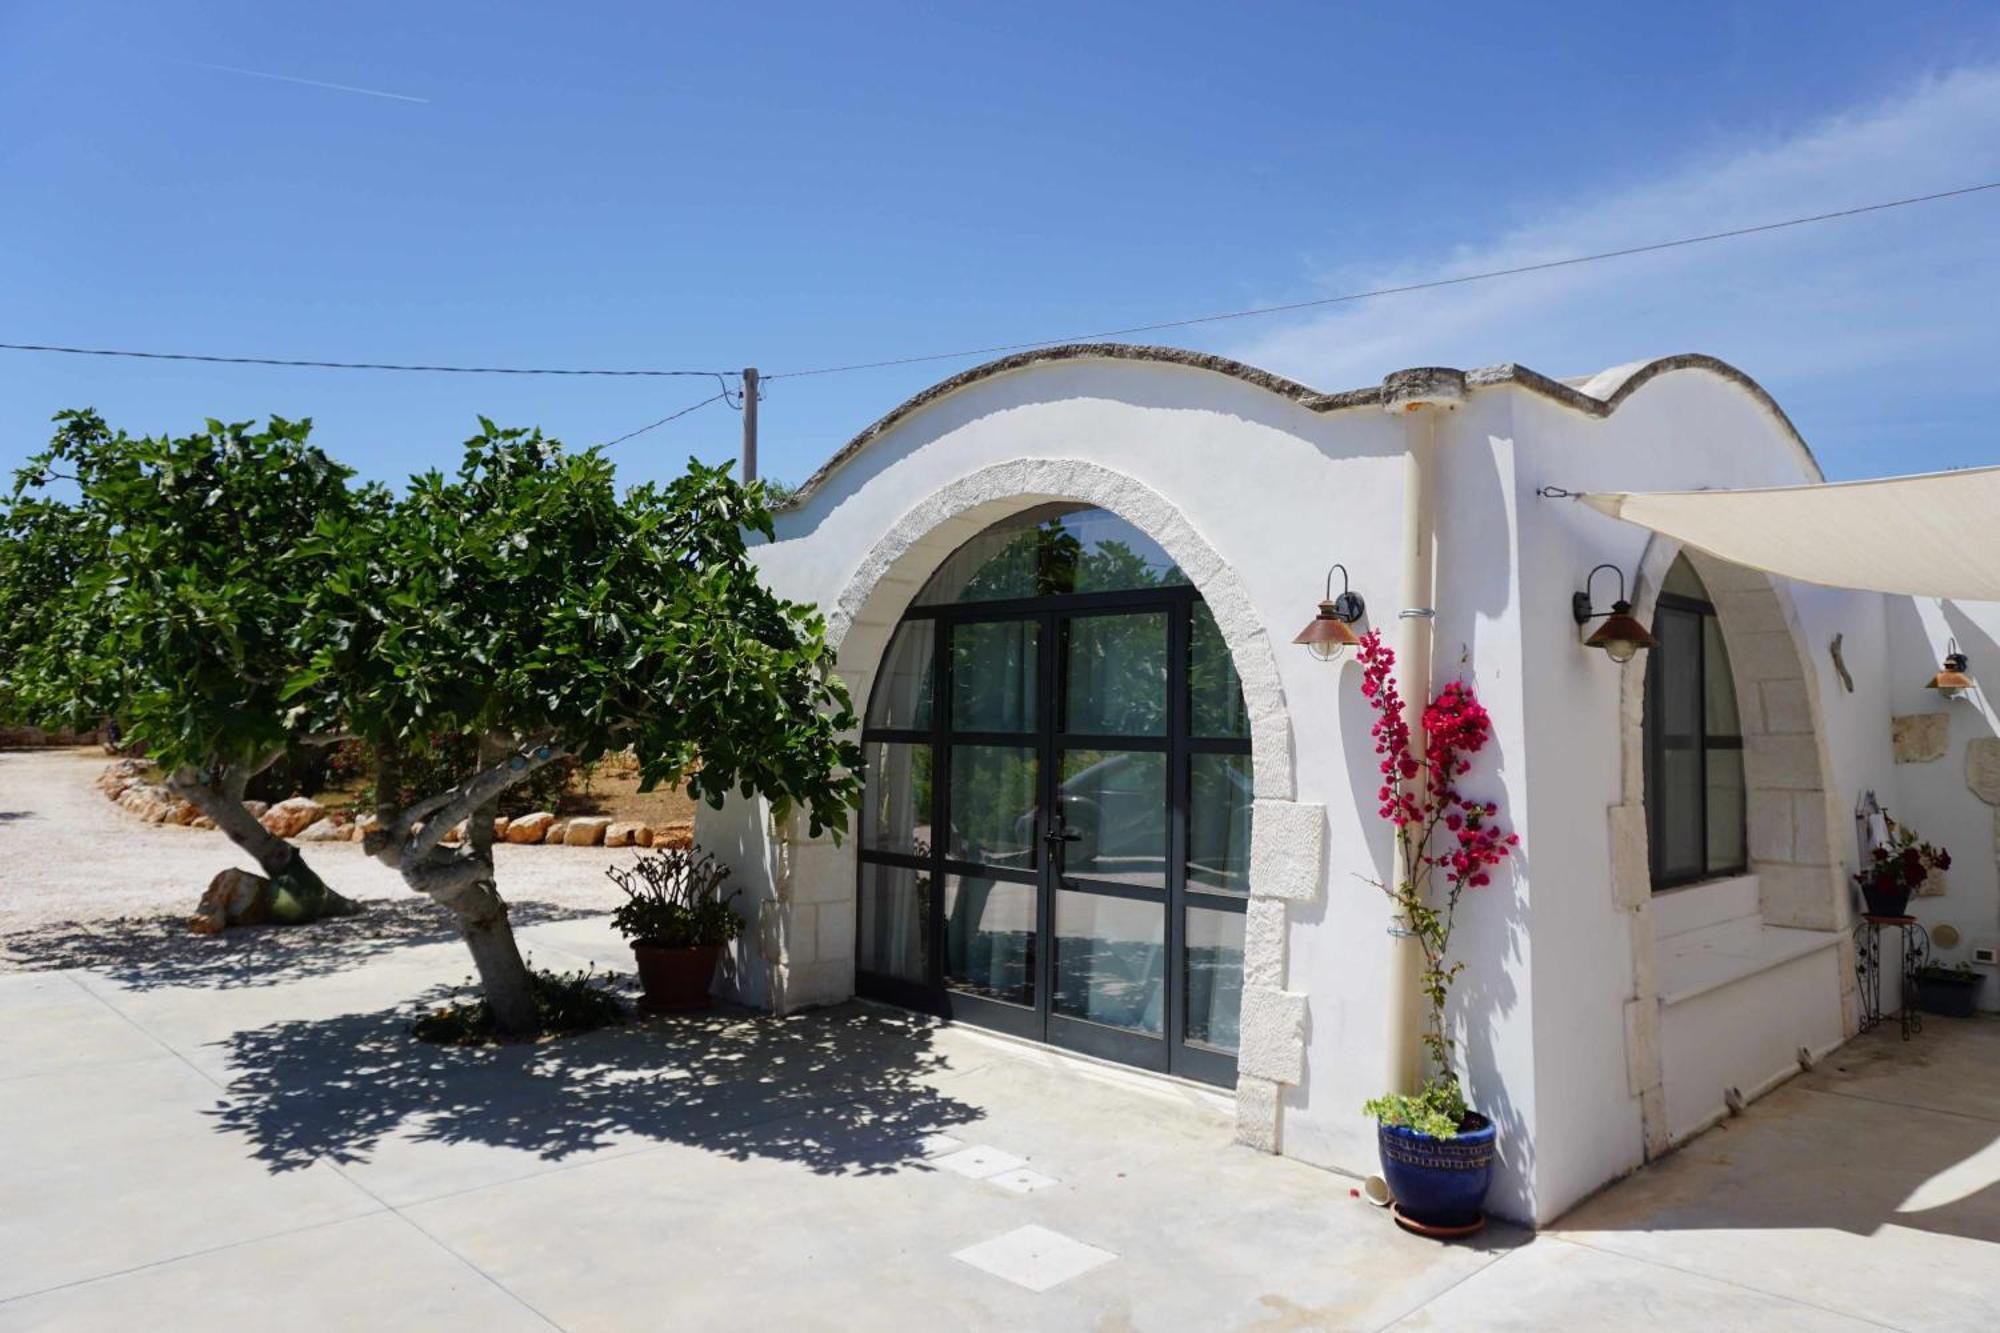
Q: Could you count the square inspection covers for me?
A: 4